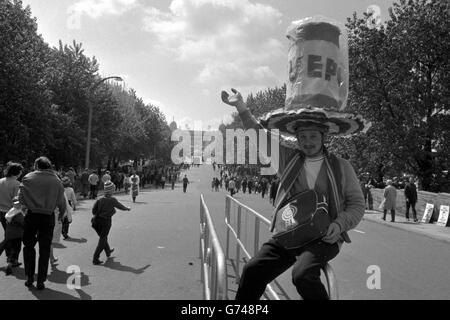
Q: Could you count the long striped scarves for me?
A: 1